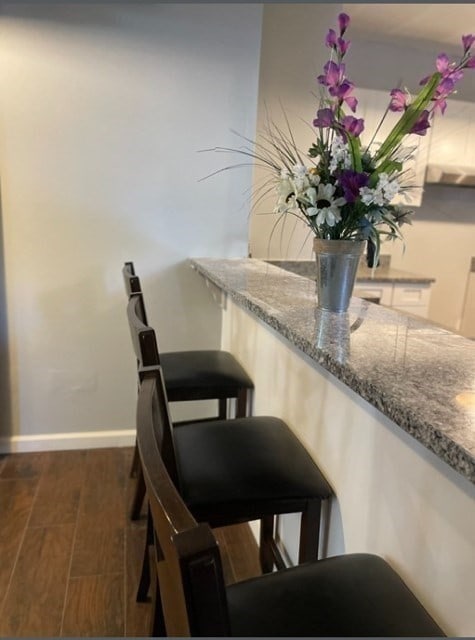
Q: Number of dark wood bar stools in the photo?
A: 3